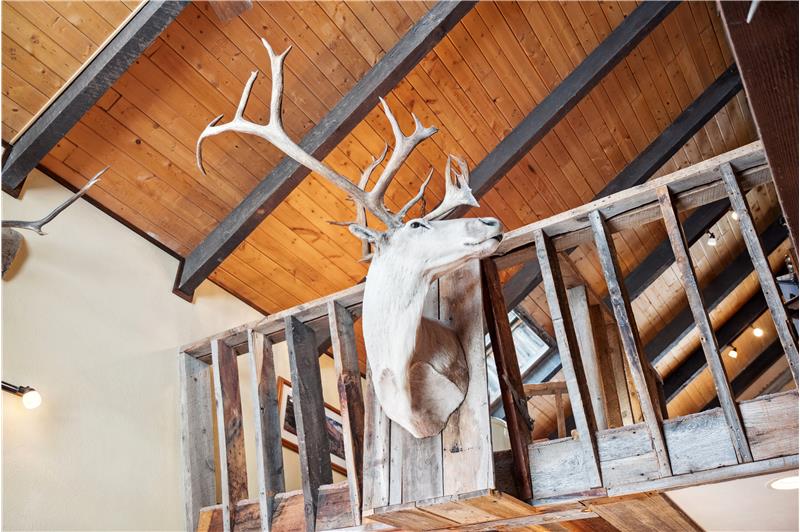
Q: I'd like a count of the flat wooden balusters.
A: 10